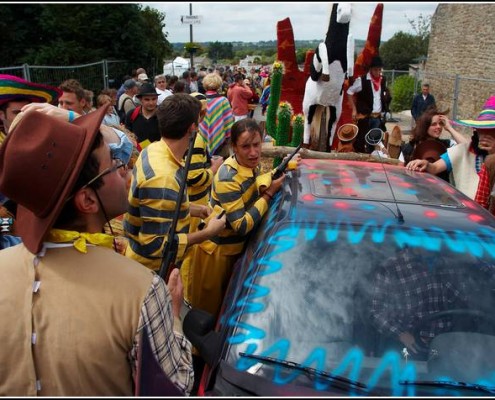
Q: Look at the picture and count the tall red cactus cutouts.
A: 2